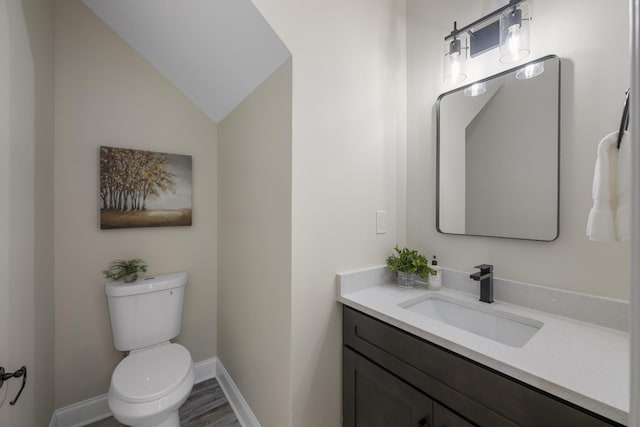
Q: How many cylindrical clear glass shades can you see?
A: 2